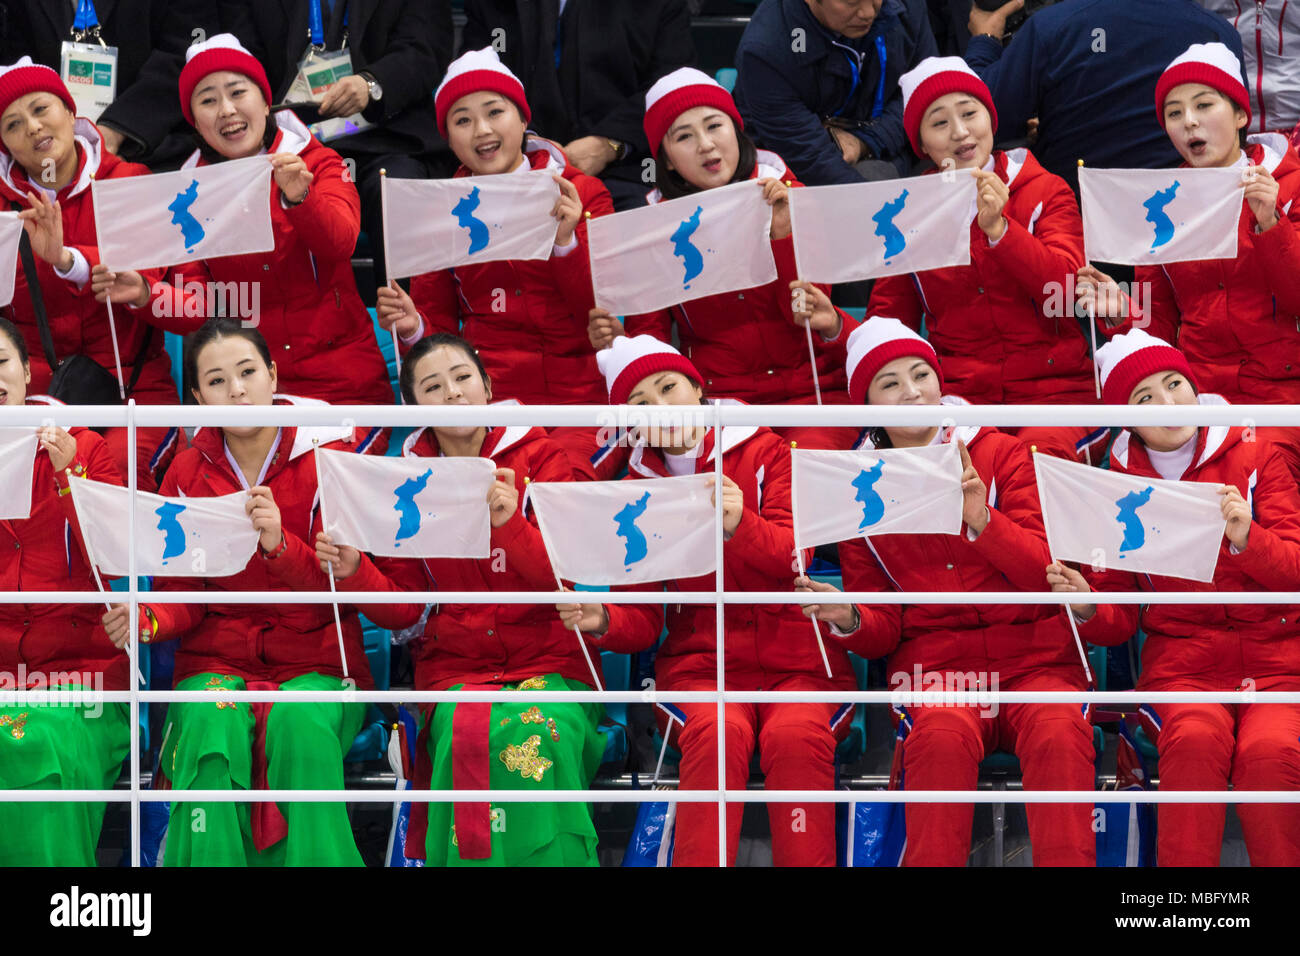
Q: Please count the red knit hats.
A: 9